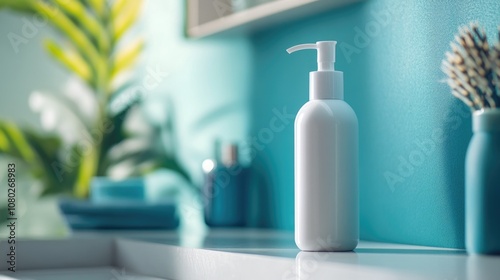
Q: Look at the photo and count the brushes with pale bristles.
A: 1